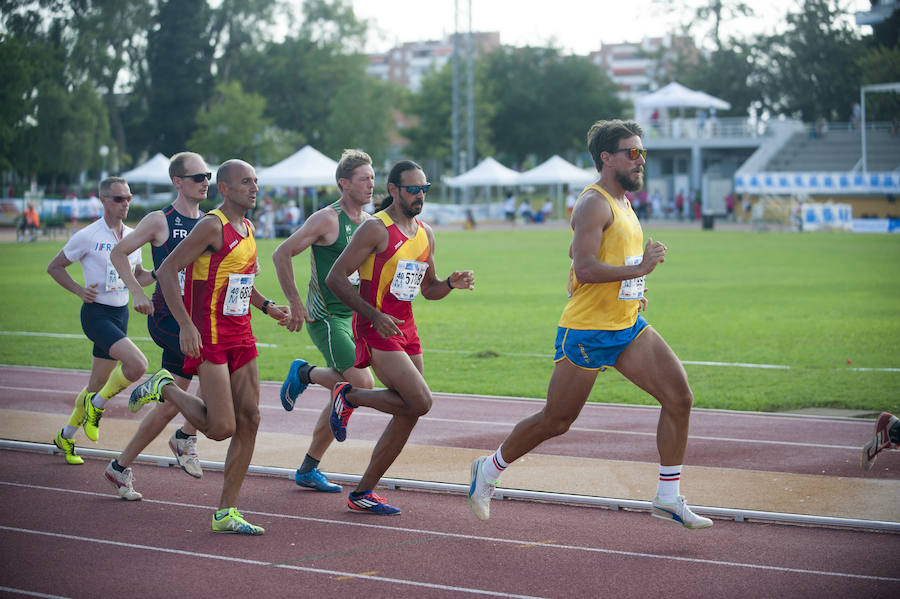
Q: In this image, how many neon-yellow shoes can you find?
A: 4